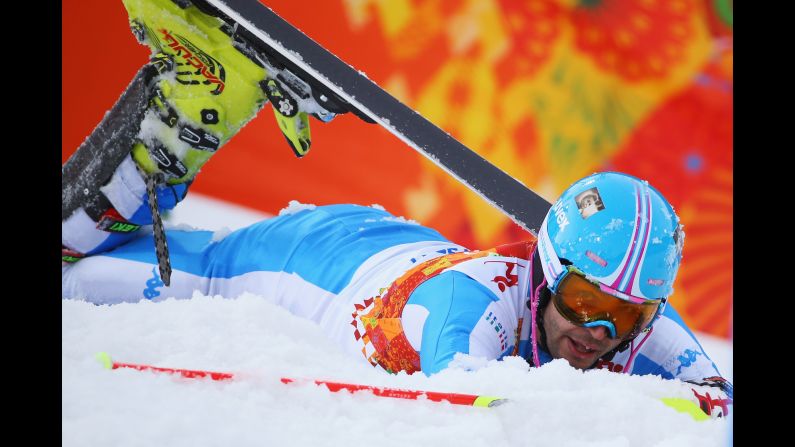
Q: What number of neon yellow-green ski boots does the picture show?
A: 1